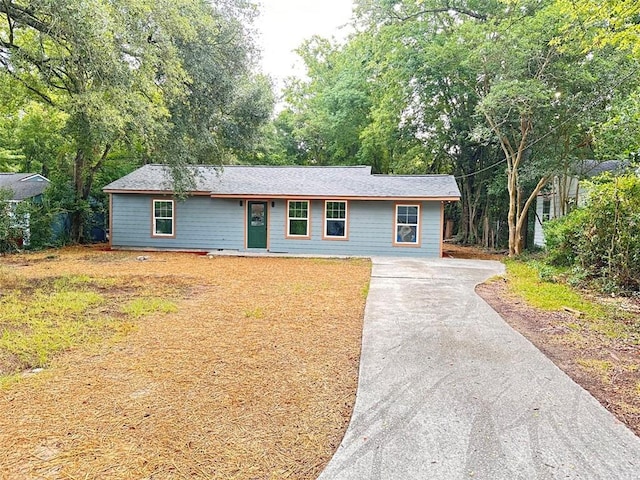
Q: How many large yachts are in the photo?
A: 0